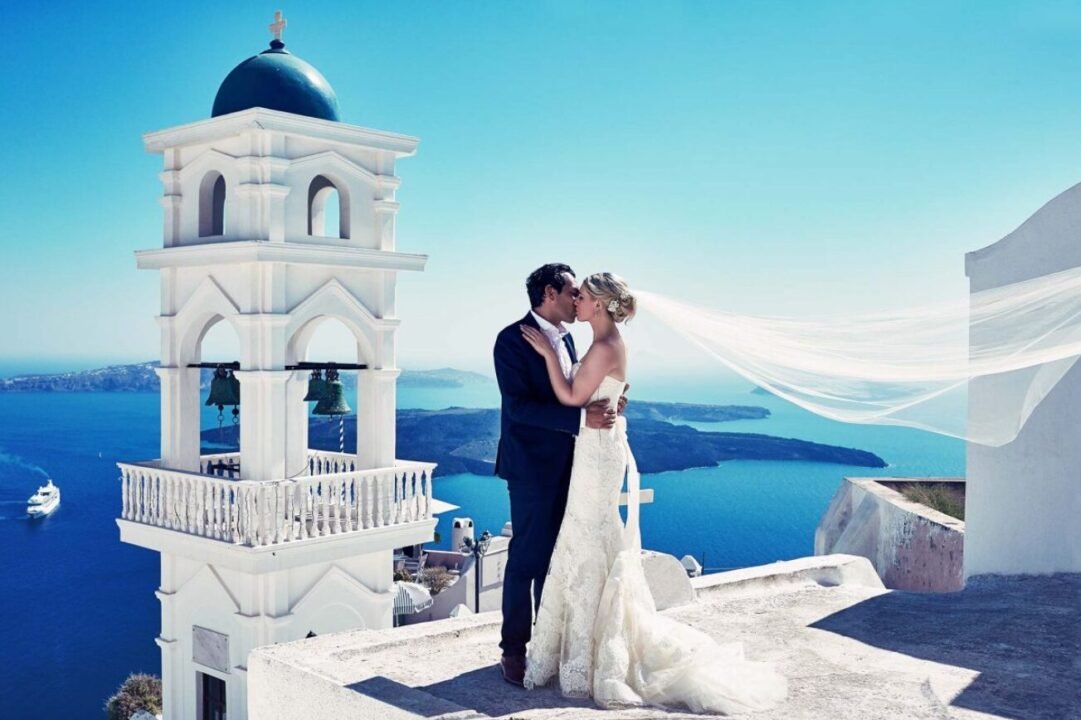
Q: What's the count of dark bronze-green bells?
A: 4